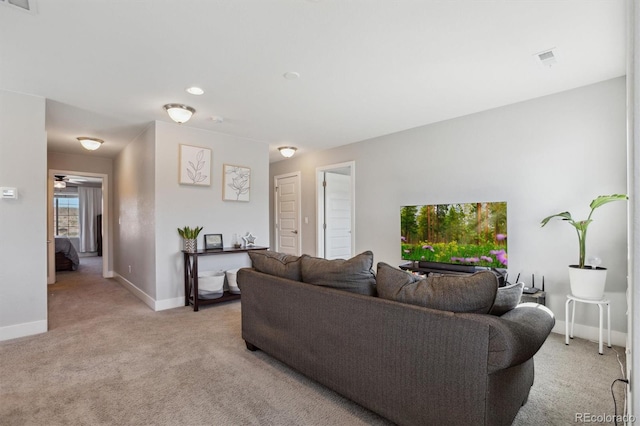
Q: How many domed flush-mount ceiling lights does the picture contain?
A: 3